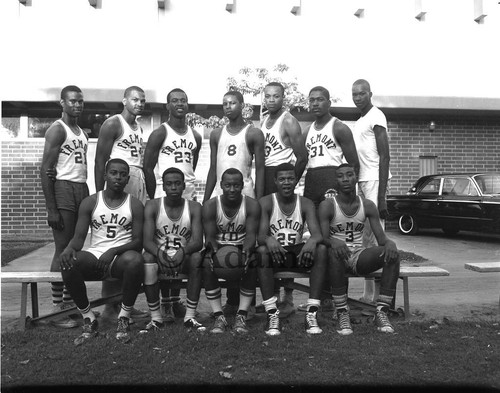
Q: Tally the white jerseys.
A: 11